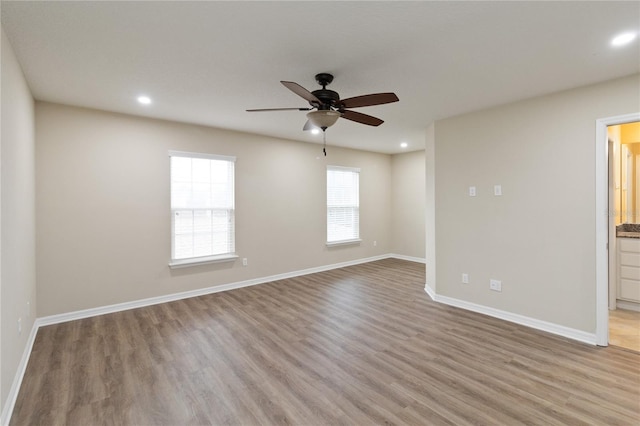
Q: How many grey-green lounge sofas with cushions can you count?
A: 0